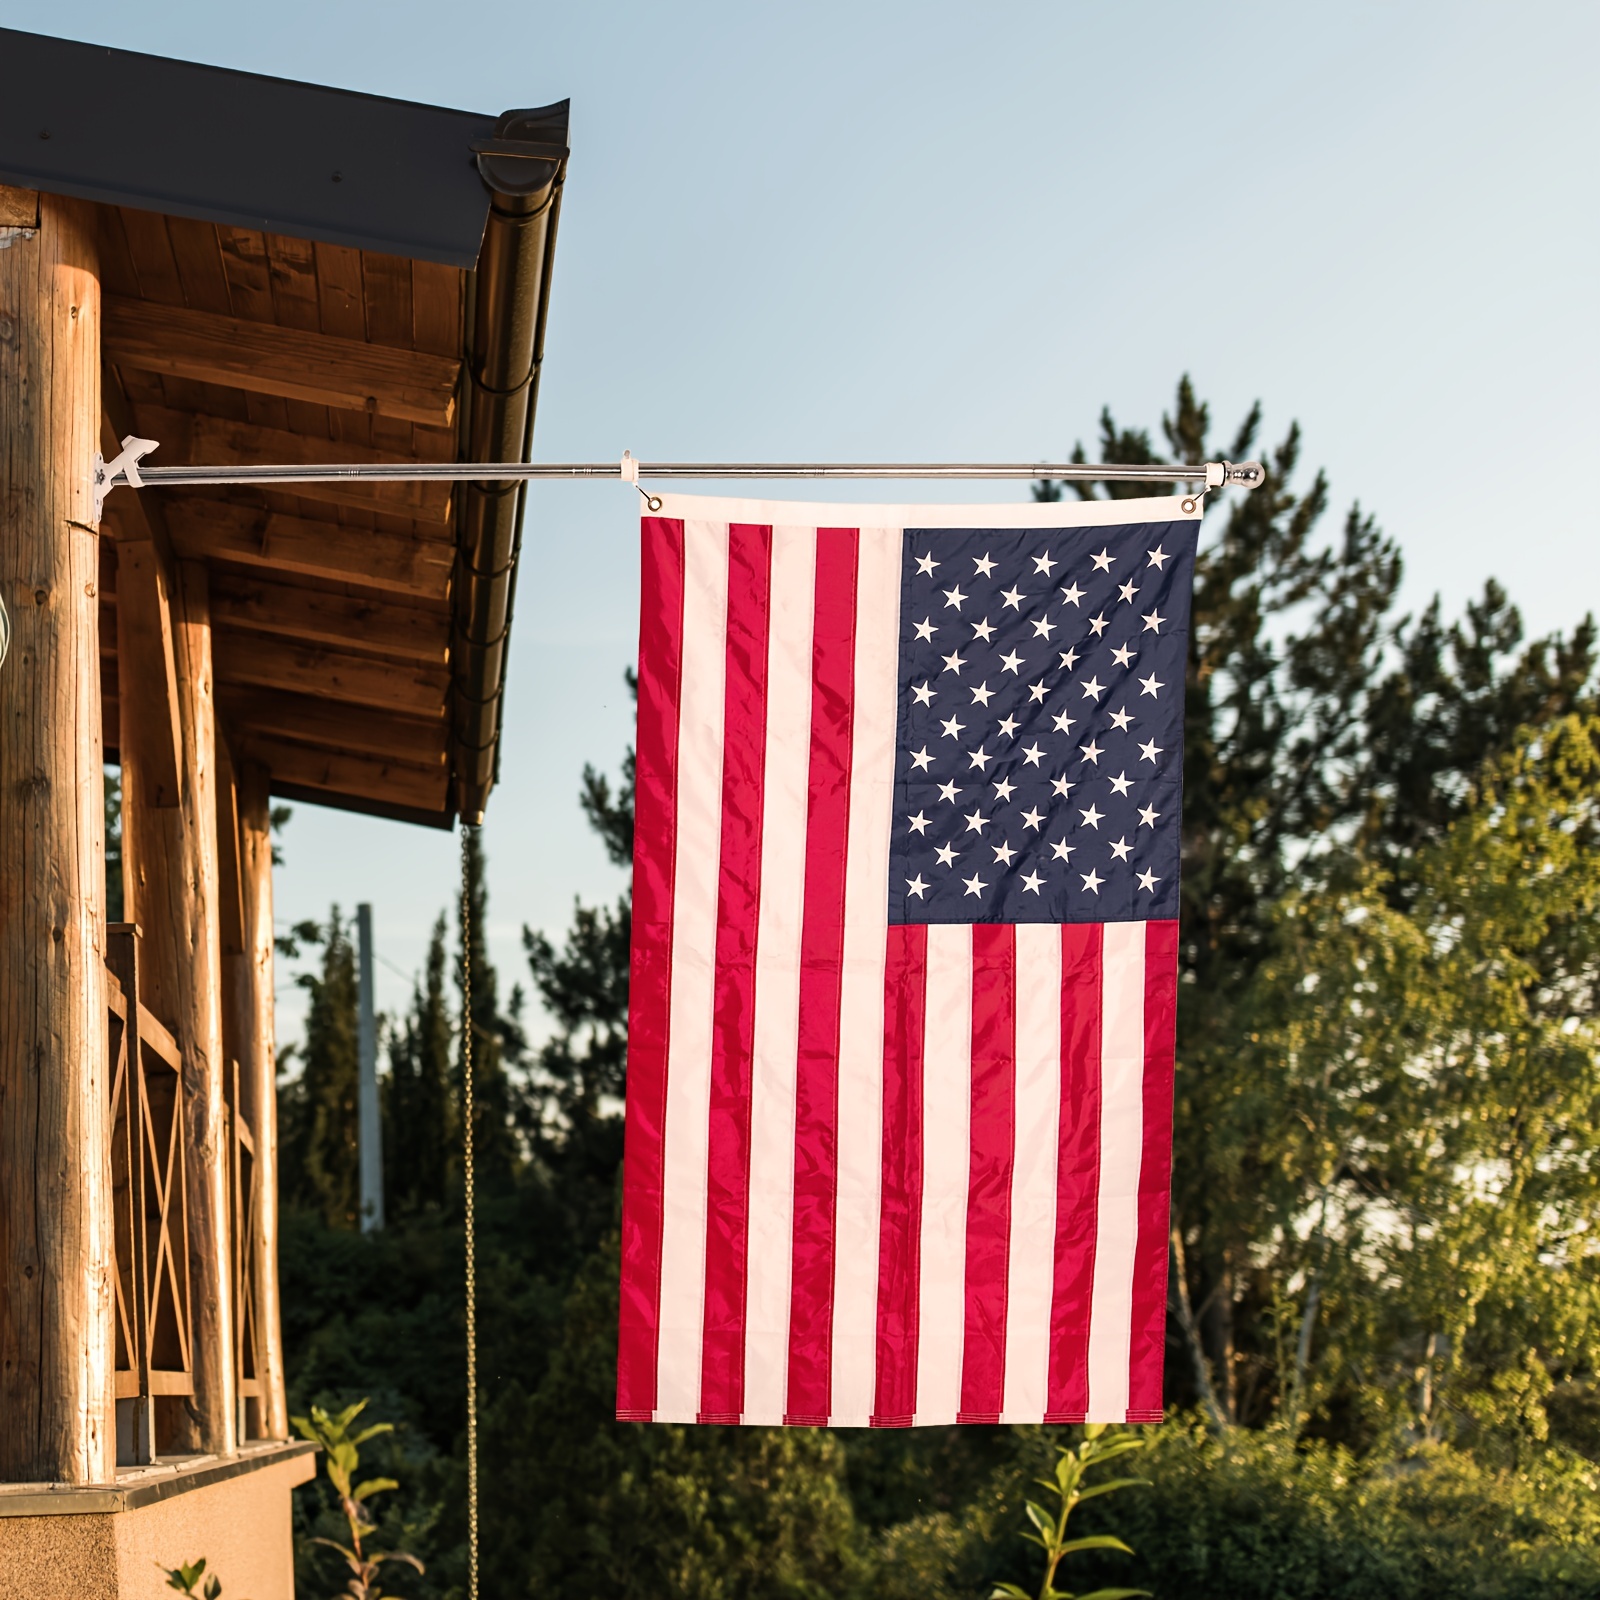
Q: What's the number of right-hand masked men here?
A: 0